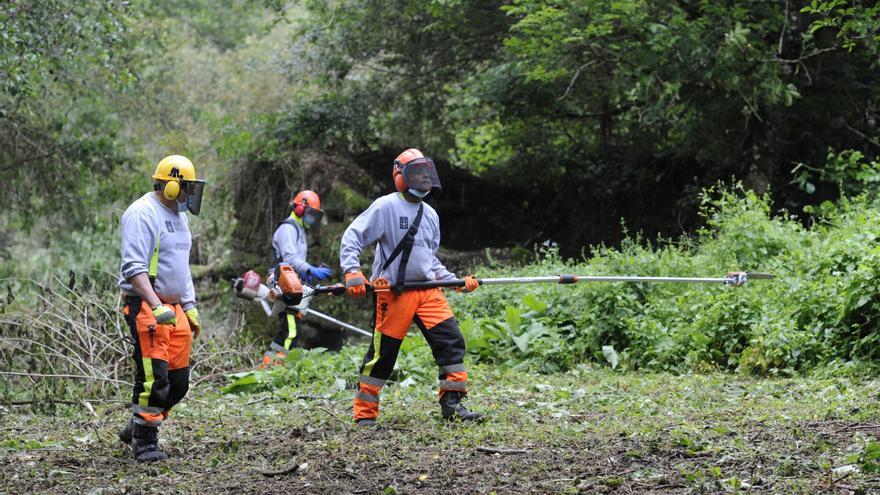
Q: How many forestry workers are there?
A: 3